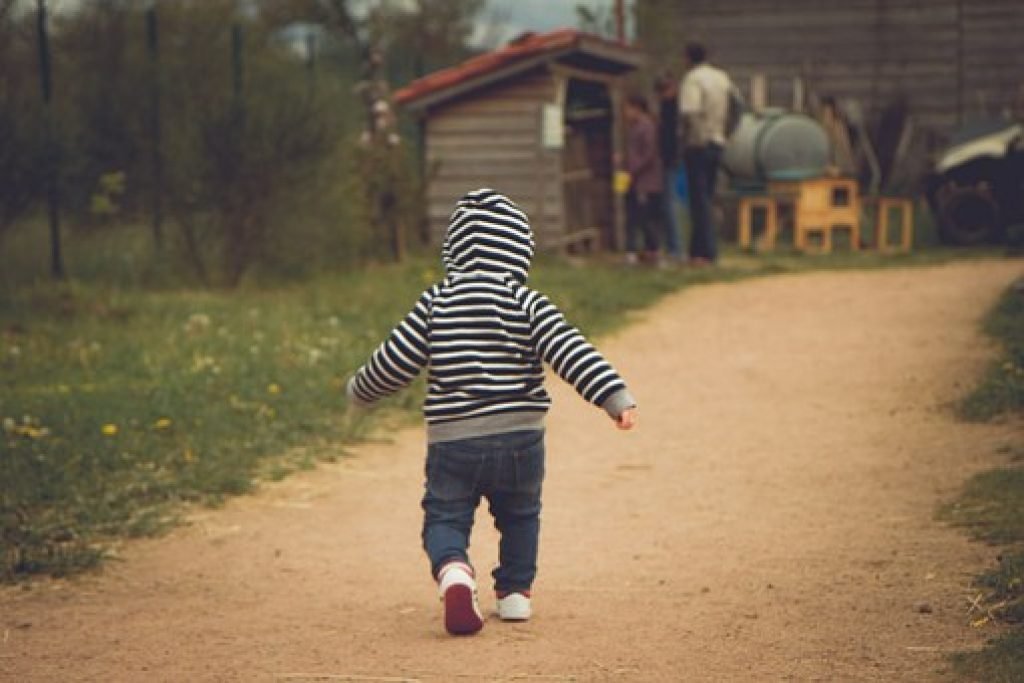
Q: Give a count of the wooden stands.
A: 3